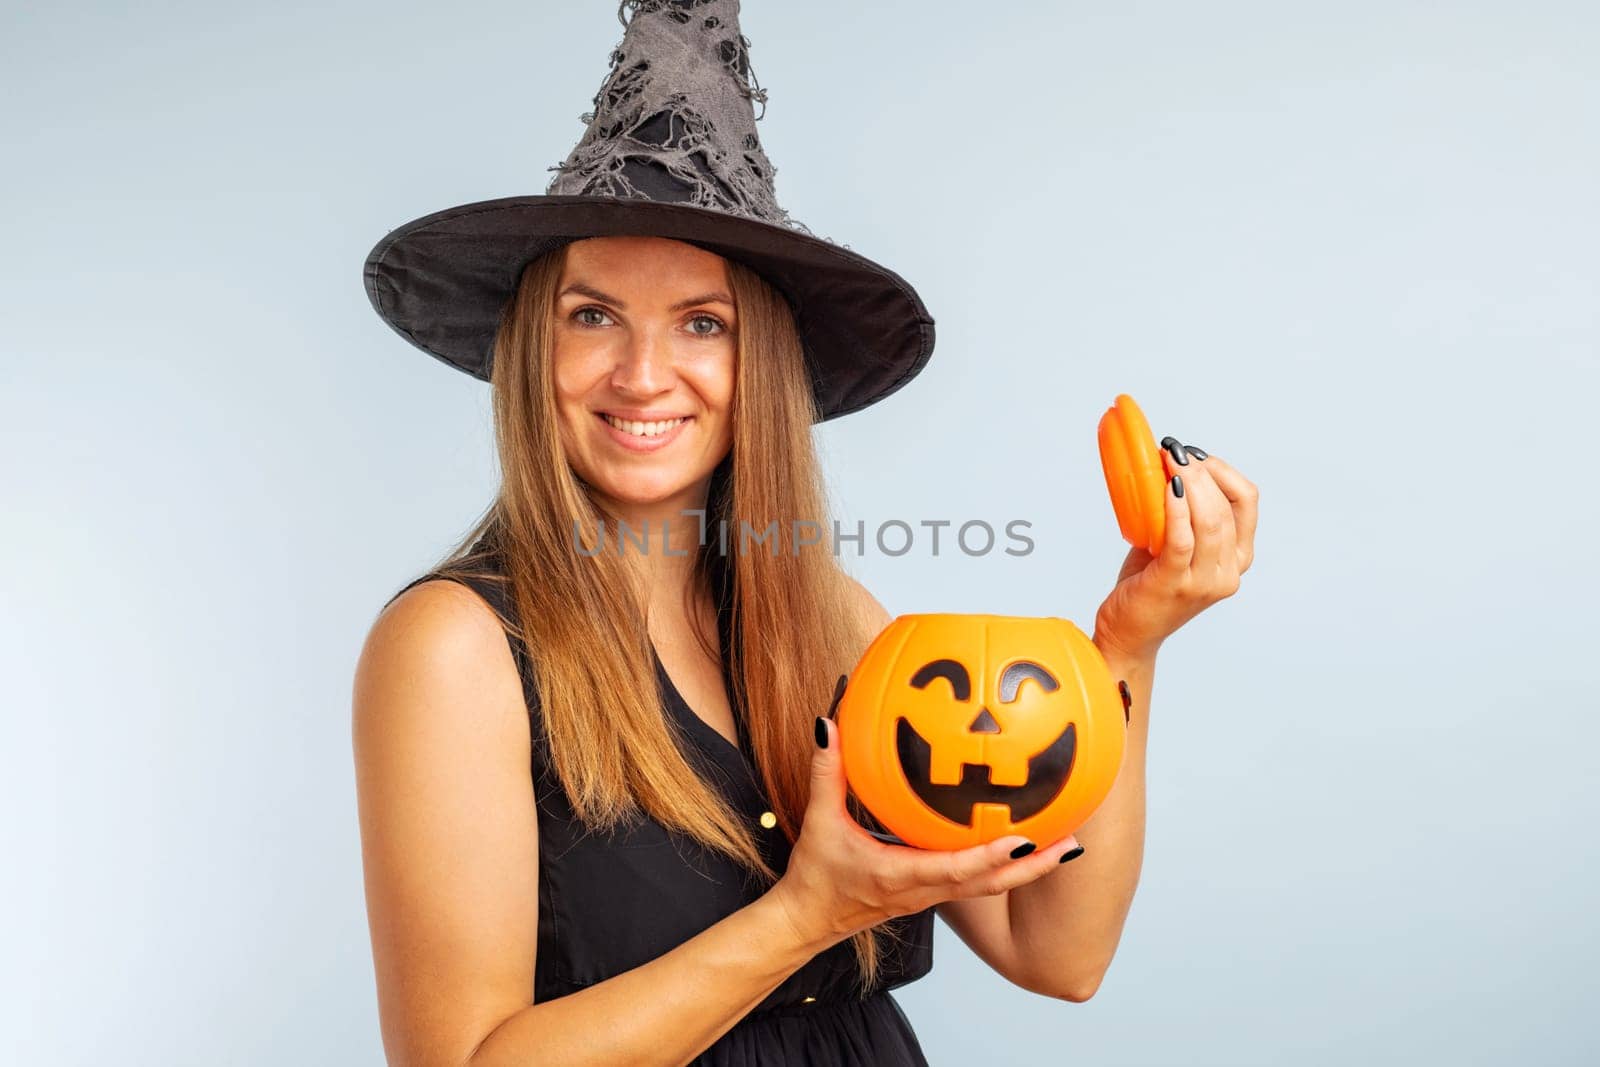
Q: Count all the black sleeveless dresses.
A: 1